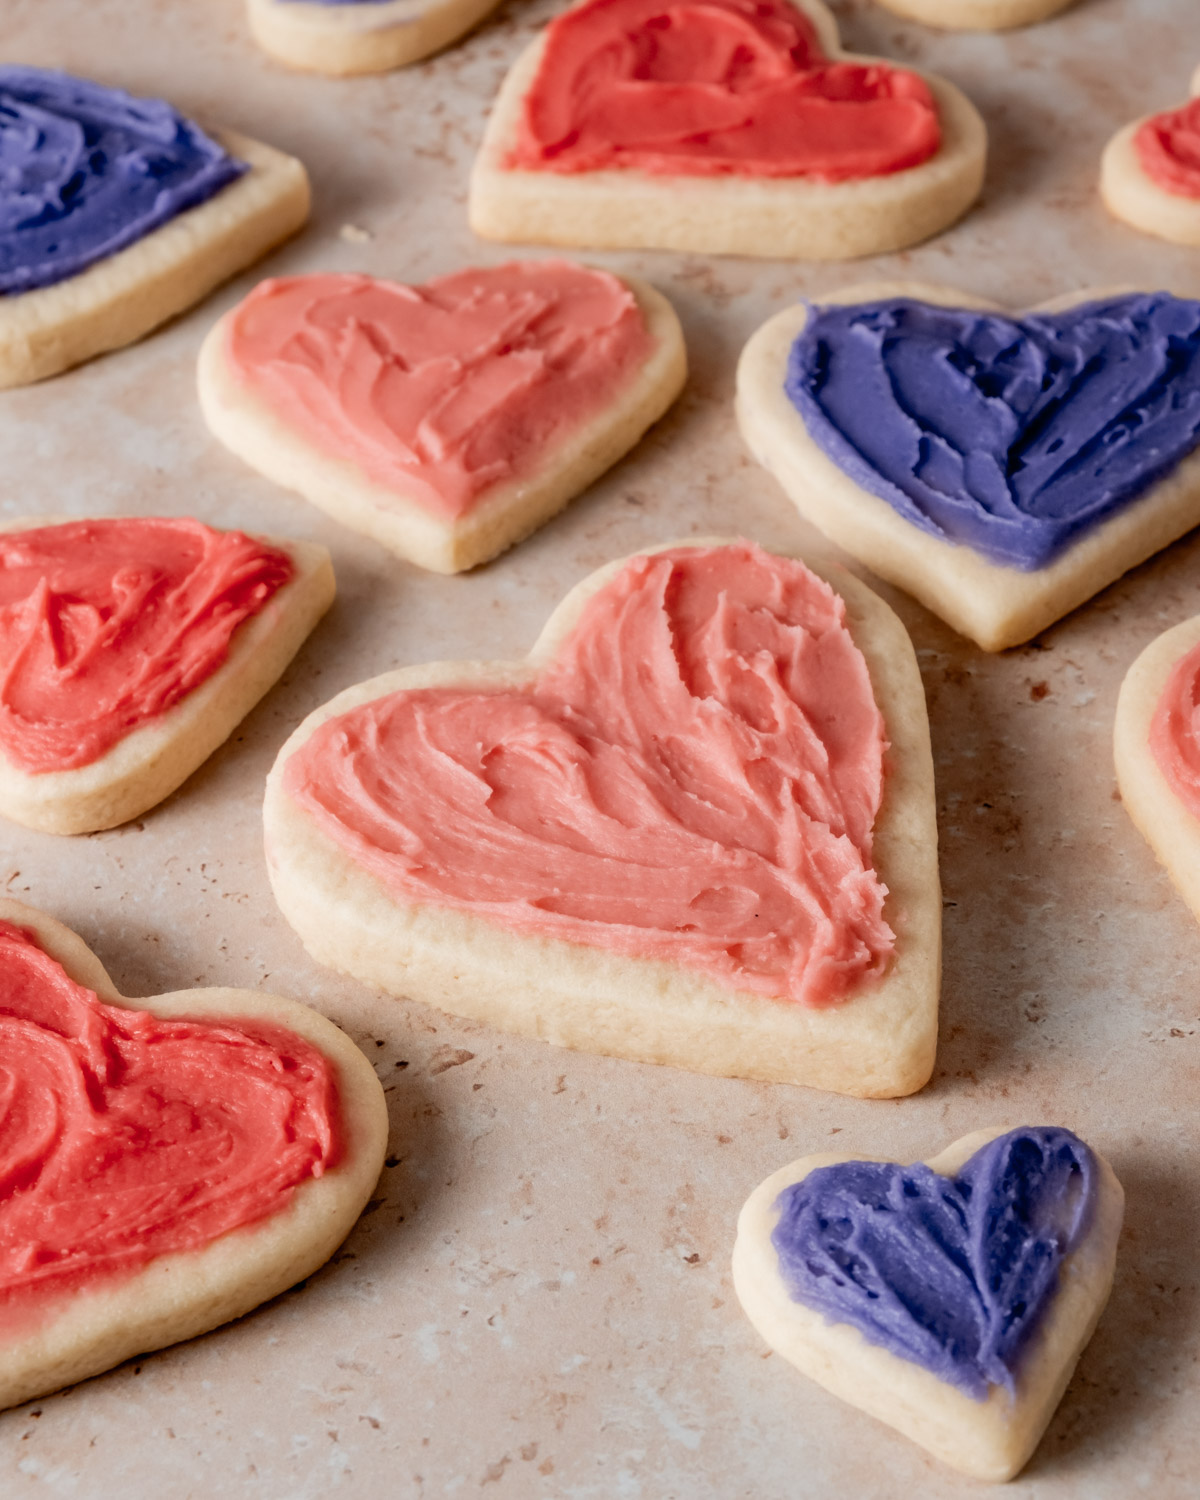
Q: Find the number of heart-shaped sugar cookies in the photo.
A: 12